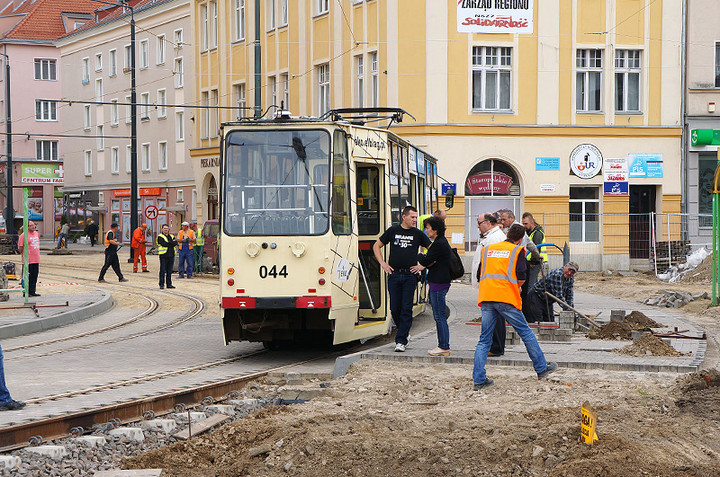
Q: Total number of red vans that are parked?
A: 1